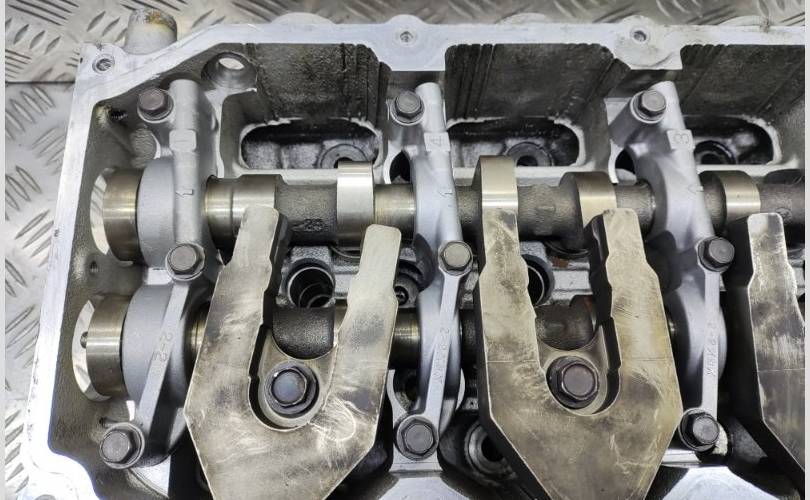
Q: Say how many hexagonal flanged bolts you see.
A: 11